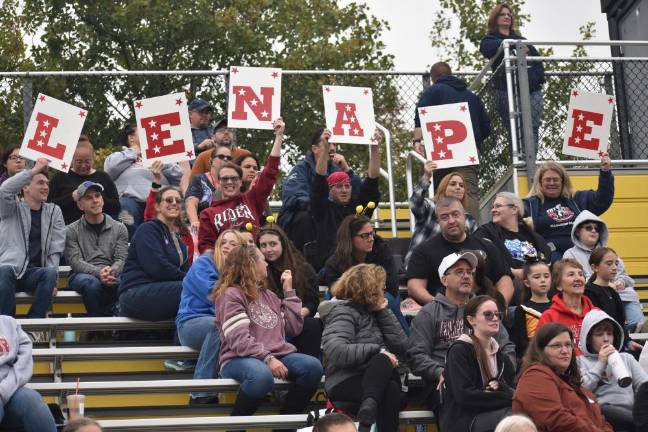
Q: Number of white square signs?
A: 6